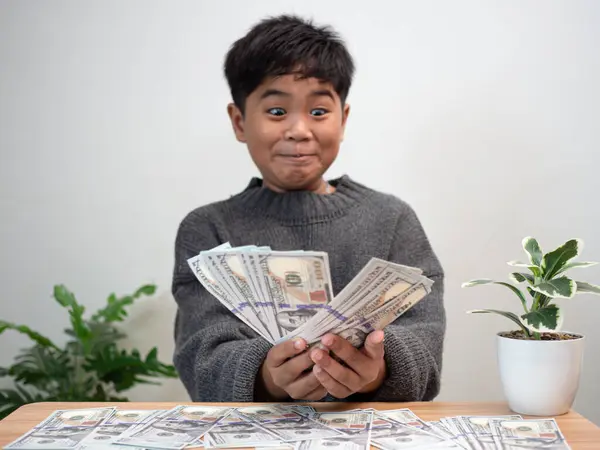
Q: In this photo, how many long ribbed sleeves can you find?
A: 2